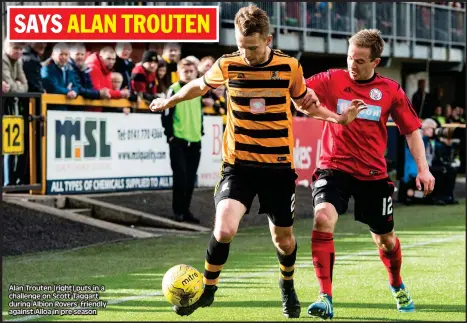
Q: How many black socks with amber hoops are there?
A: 2